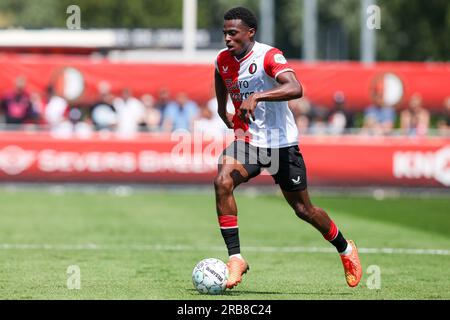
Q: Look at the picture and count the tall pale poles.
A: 4